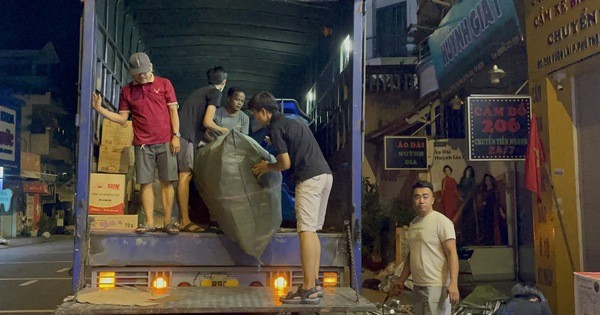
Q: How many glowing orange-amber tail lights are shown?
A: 4